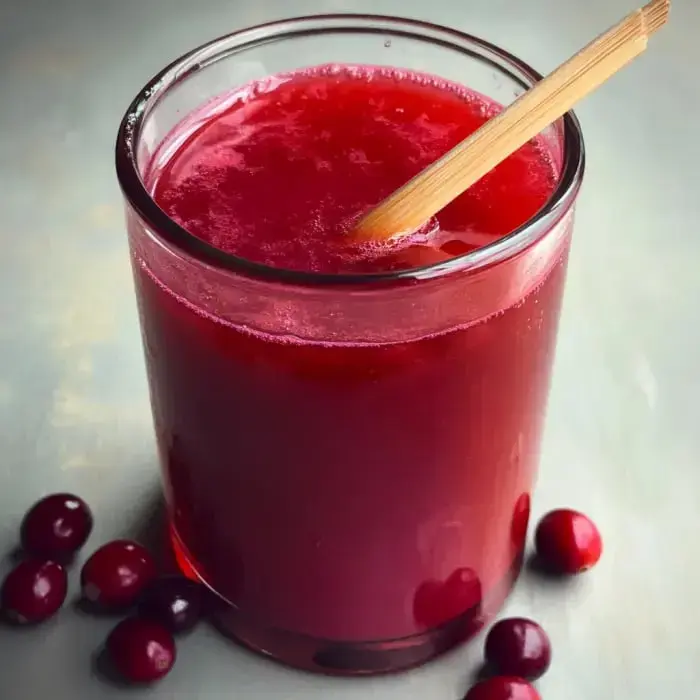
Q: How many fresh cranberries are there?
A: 8